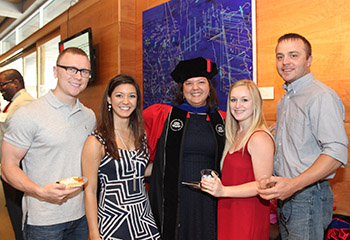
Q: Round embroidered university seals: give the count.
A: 2